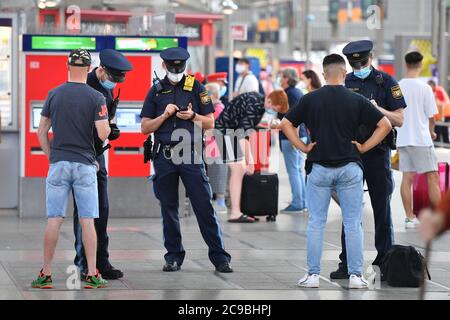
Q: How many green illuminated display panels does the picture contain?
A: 2